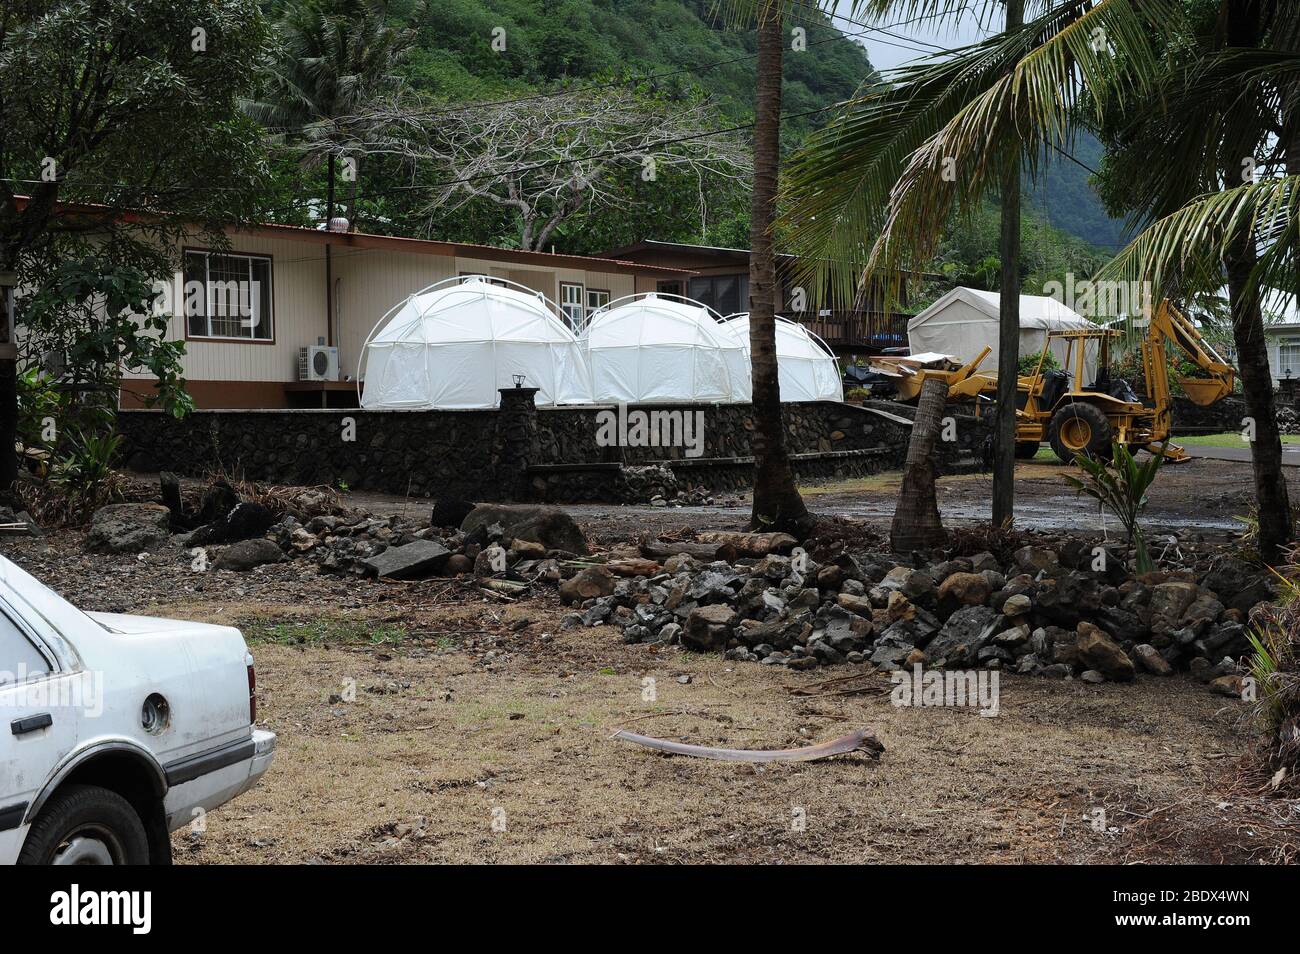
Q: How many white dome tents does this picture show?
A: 3